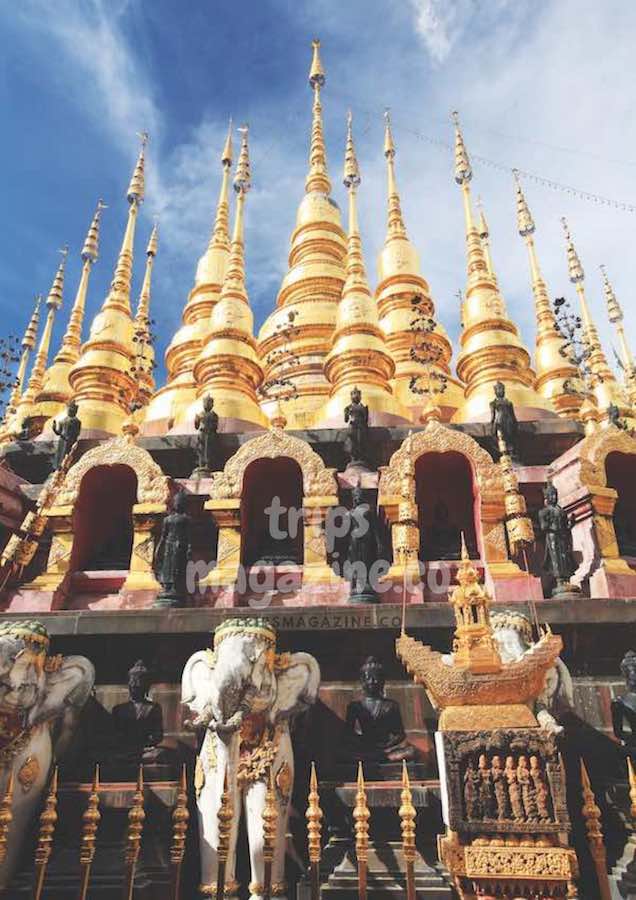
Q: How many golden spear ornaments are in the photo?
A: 12